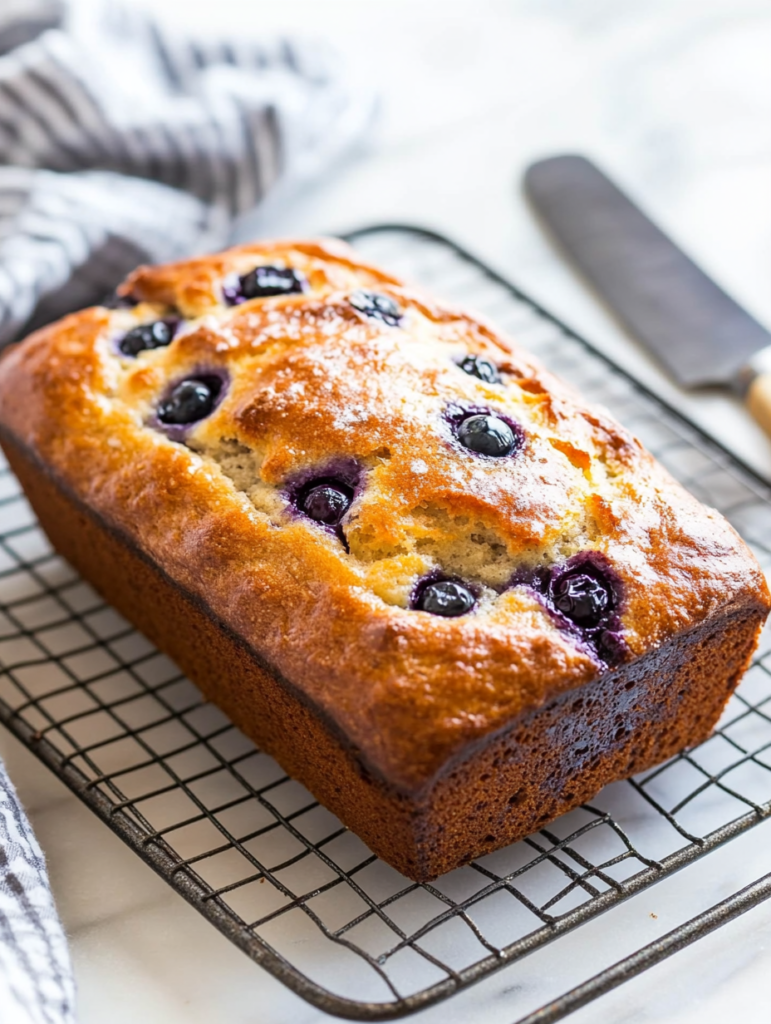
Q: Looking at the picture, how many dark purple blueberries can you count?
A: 9